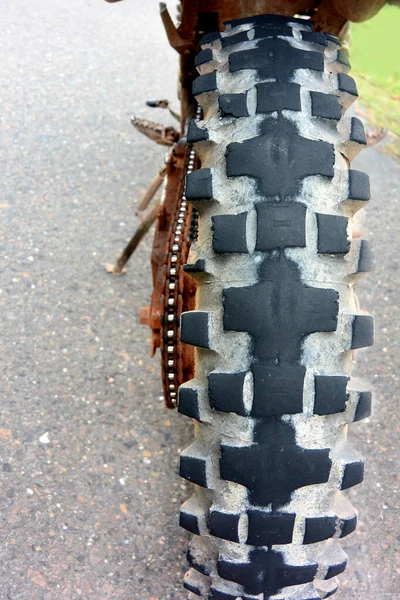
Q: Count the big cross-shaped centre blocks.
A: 5